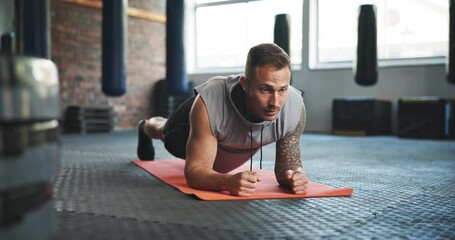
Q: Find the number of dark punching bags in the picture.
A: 6